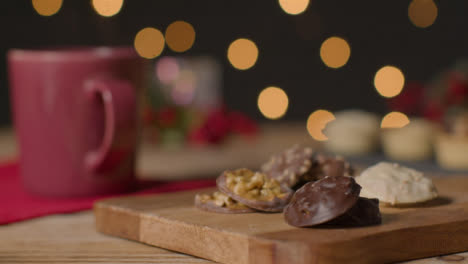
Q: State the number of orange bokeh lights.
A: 12